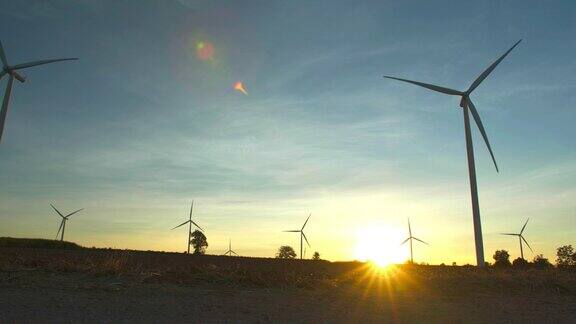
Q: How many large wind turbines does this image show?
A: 2